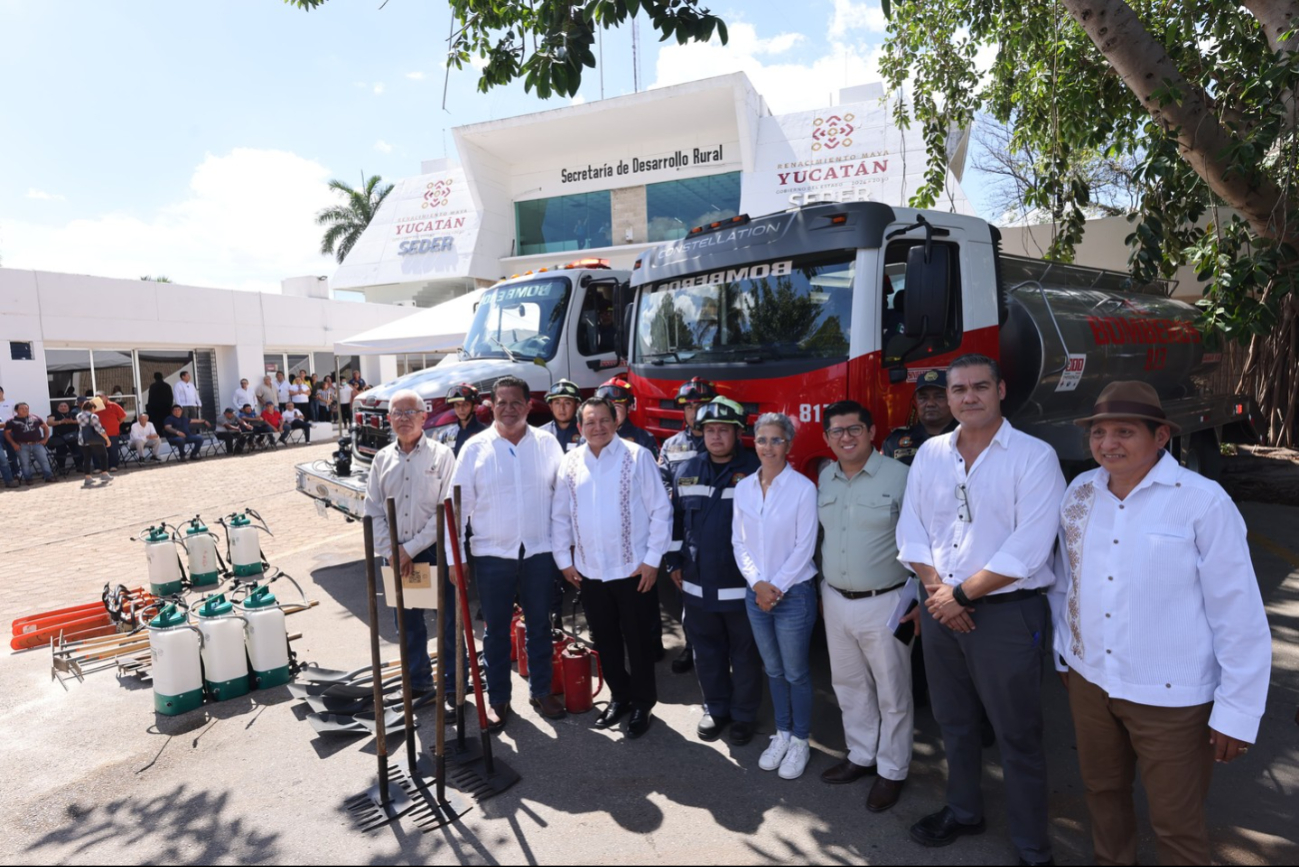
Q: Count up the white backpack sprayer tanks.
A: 6